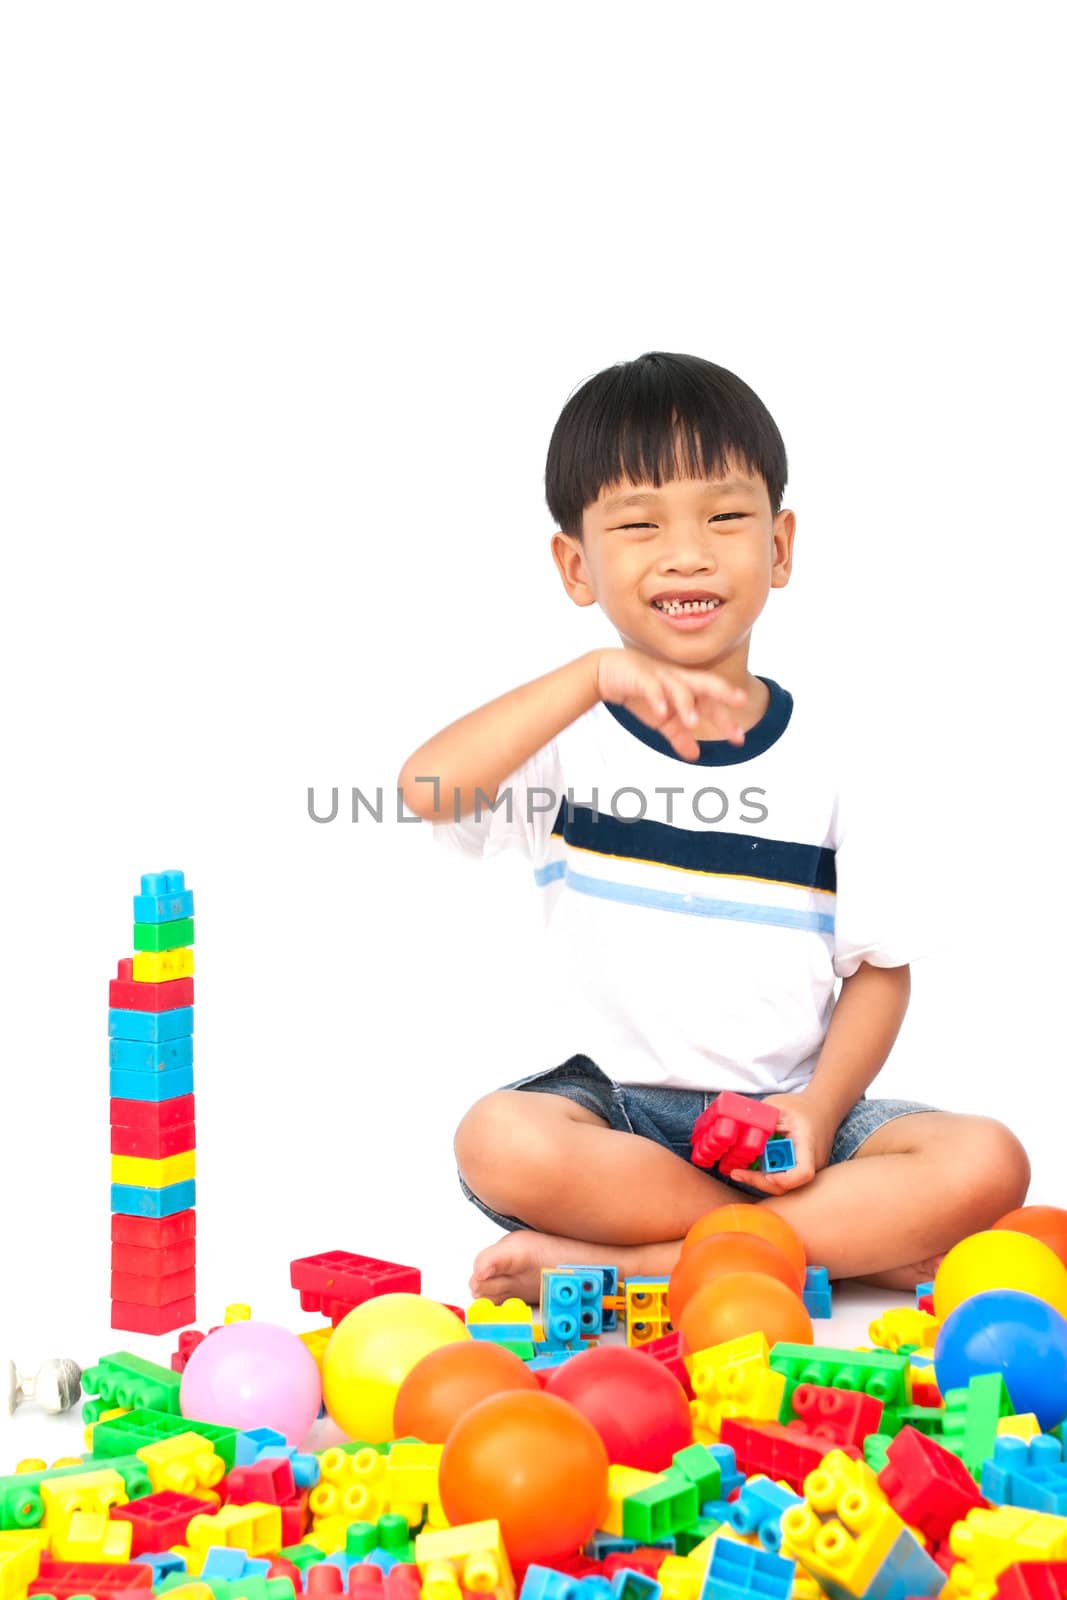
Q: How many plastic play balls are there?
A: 11